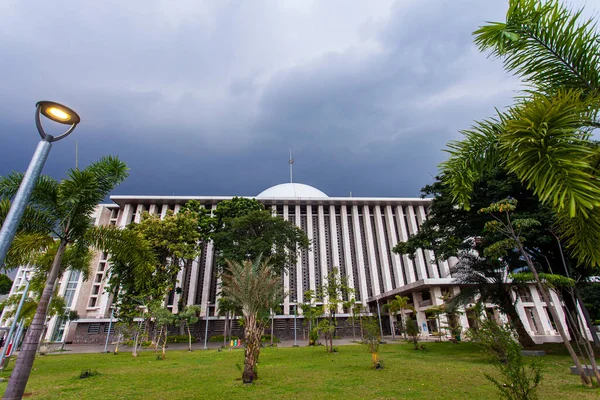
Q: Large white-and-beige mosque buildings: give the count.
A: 1